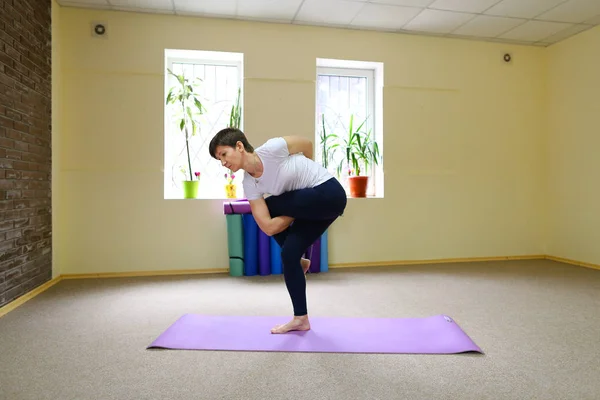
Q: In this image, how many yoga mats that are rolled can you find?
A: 7